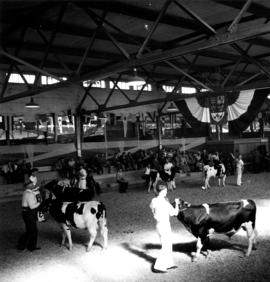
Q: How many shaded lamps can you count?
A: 3